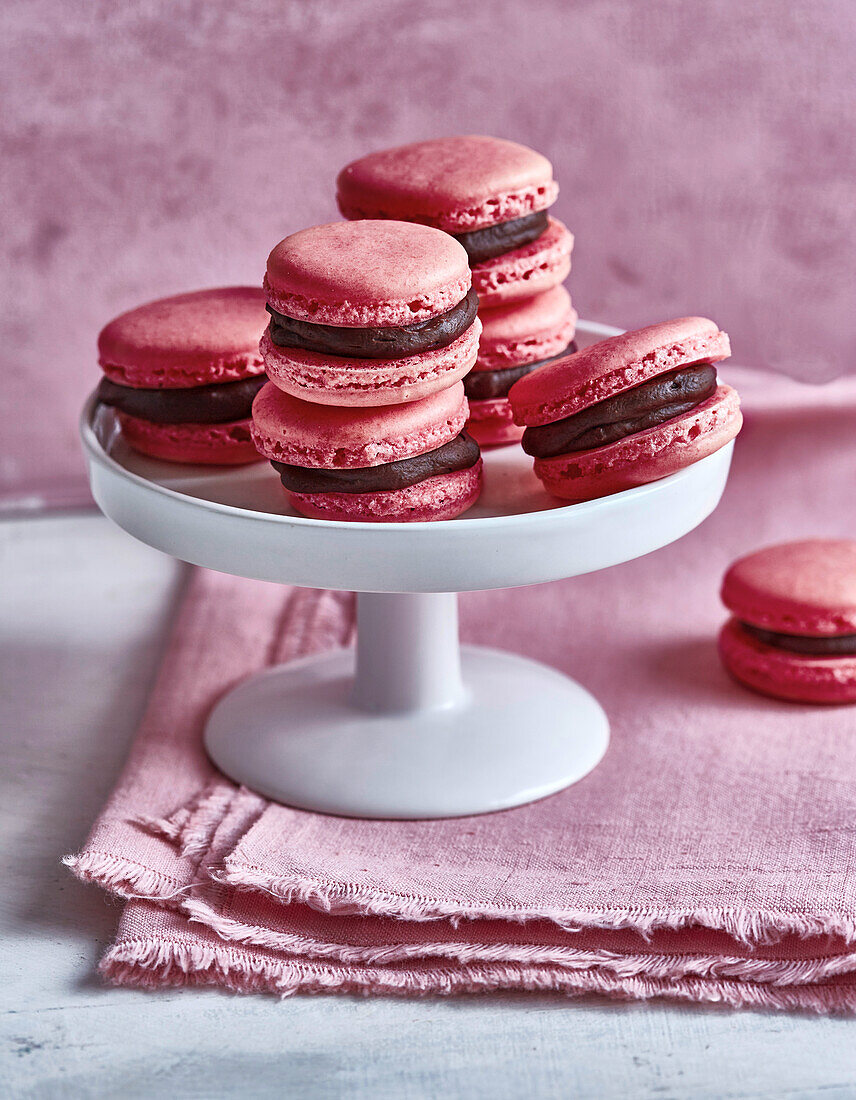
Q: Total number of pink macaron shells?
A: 14